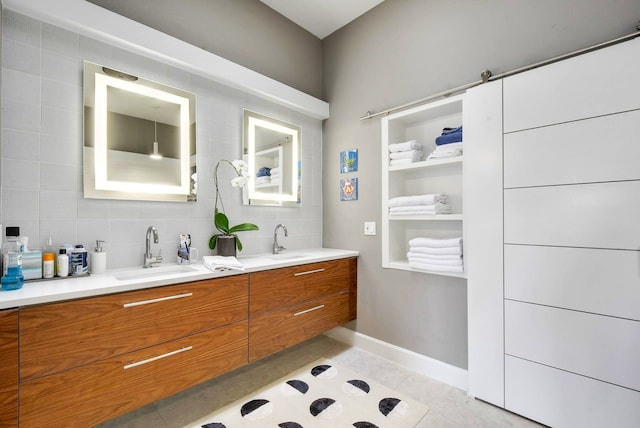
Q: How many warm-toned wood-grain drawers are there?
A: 4